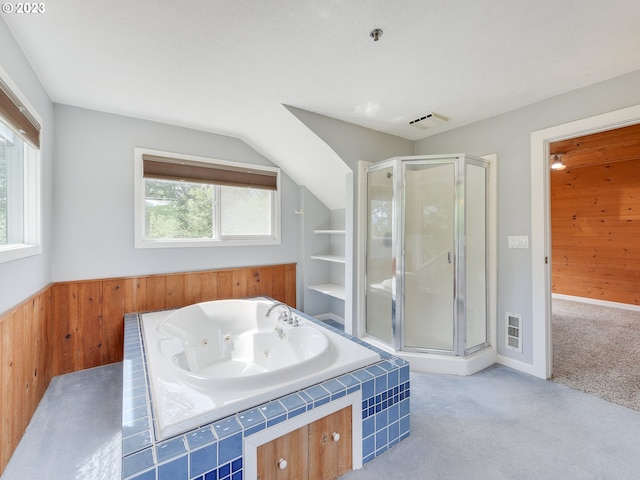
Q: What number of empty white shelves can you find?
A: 3